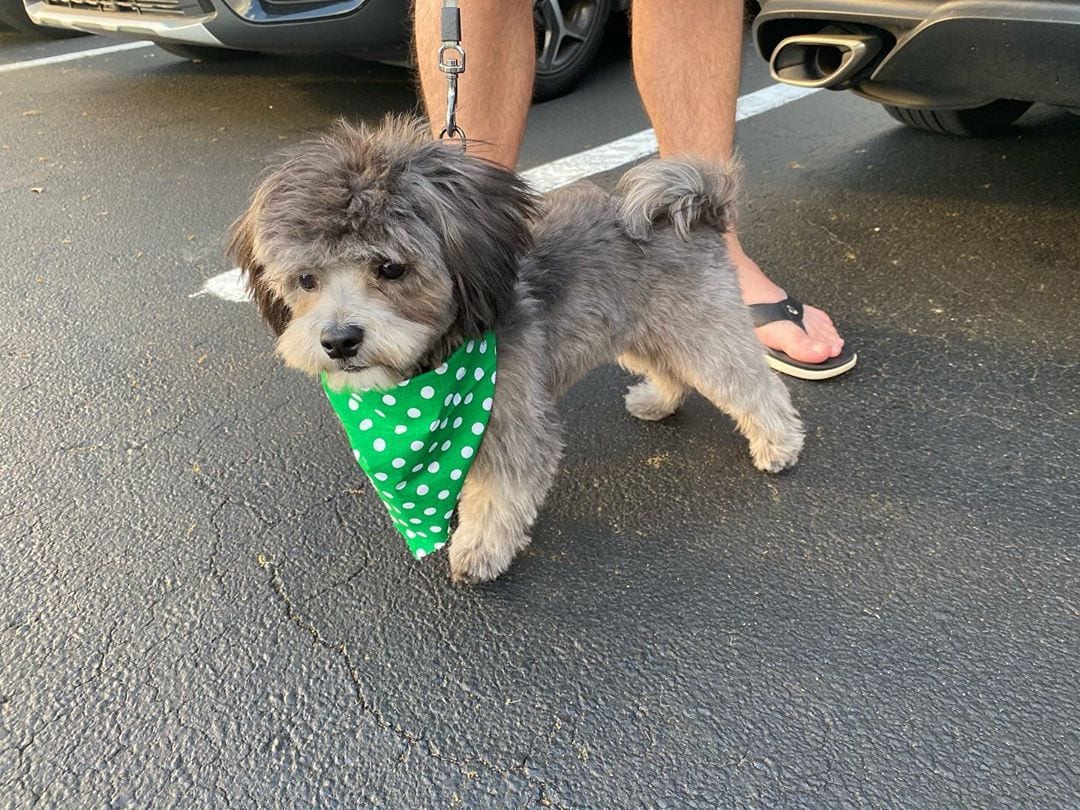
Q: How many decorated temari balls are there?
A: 0